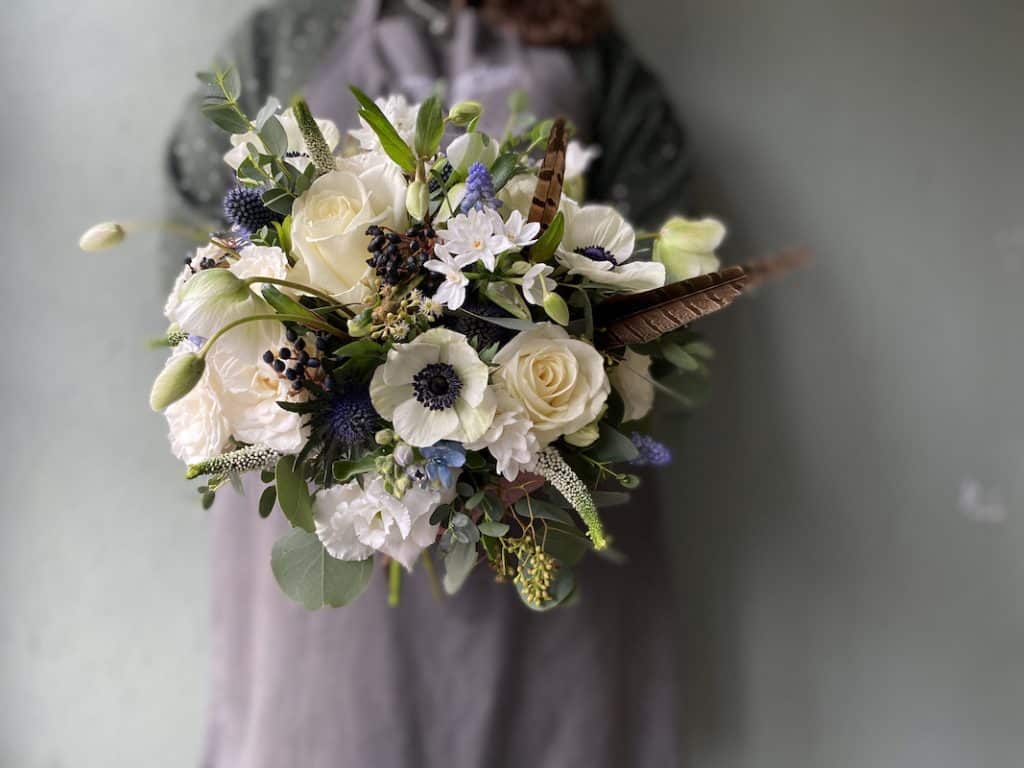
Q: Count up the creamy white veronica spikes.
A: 3